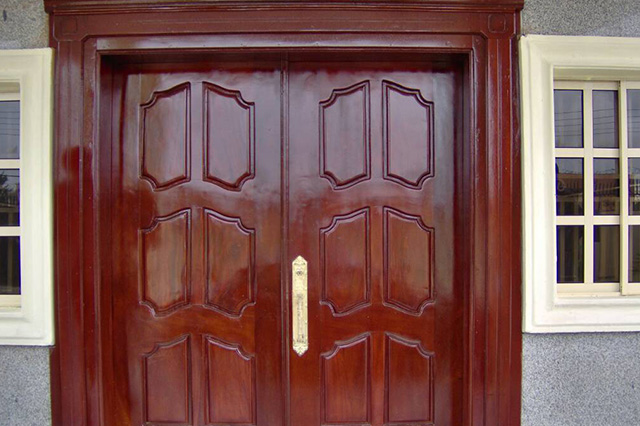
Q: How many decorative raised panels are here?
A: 12